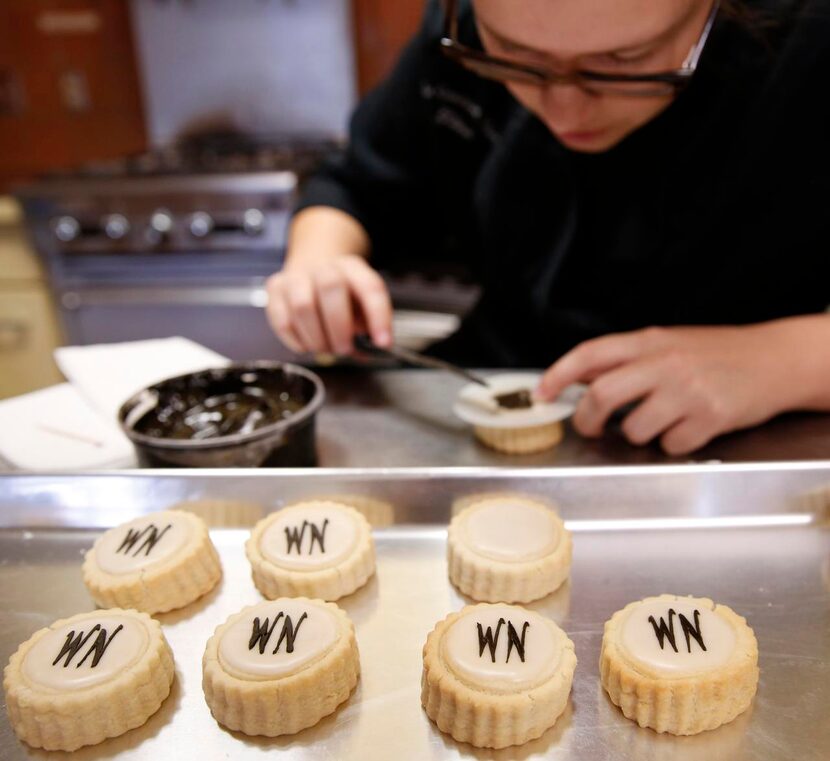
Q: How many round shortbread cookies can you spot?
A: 8